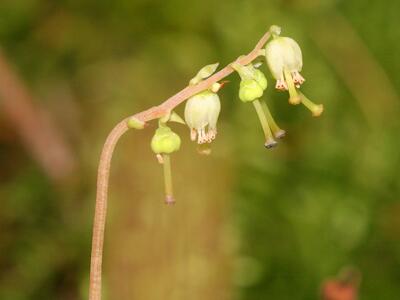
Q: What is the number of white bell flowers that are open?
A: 2